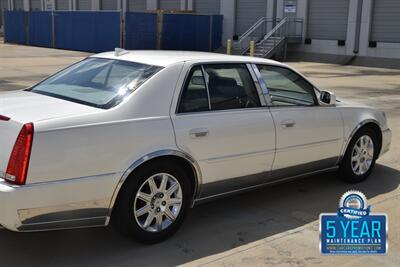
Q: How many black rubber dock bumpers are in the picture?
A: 4